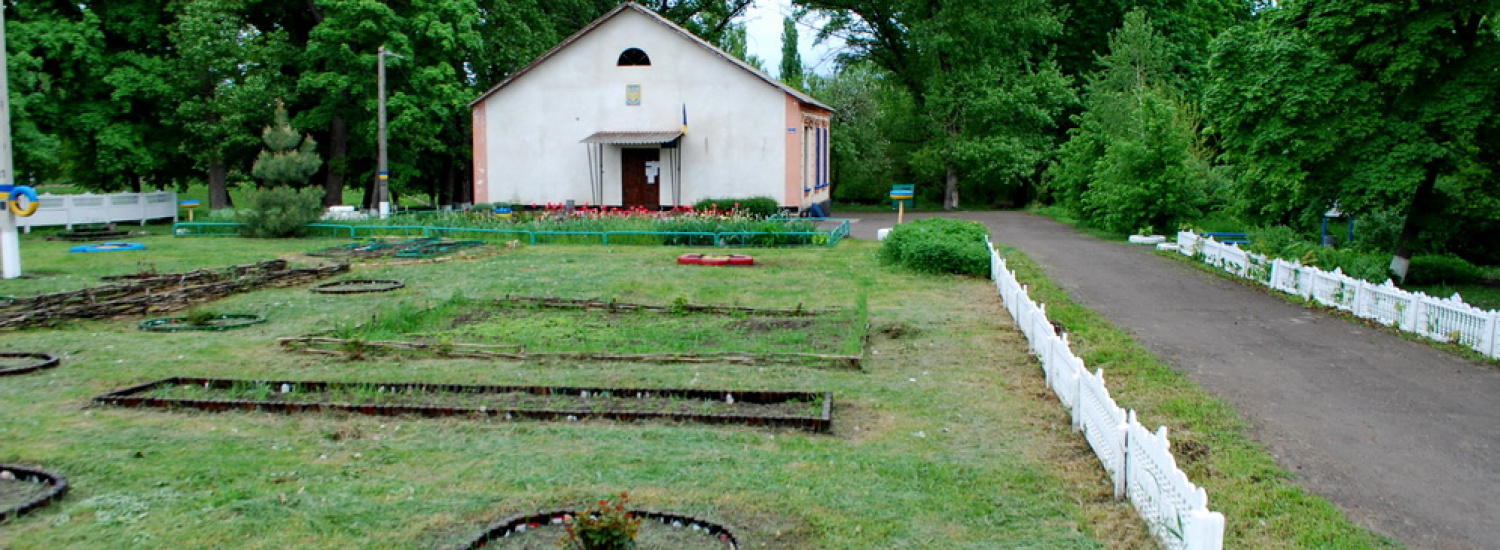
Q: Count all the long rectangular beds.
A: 2